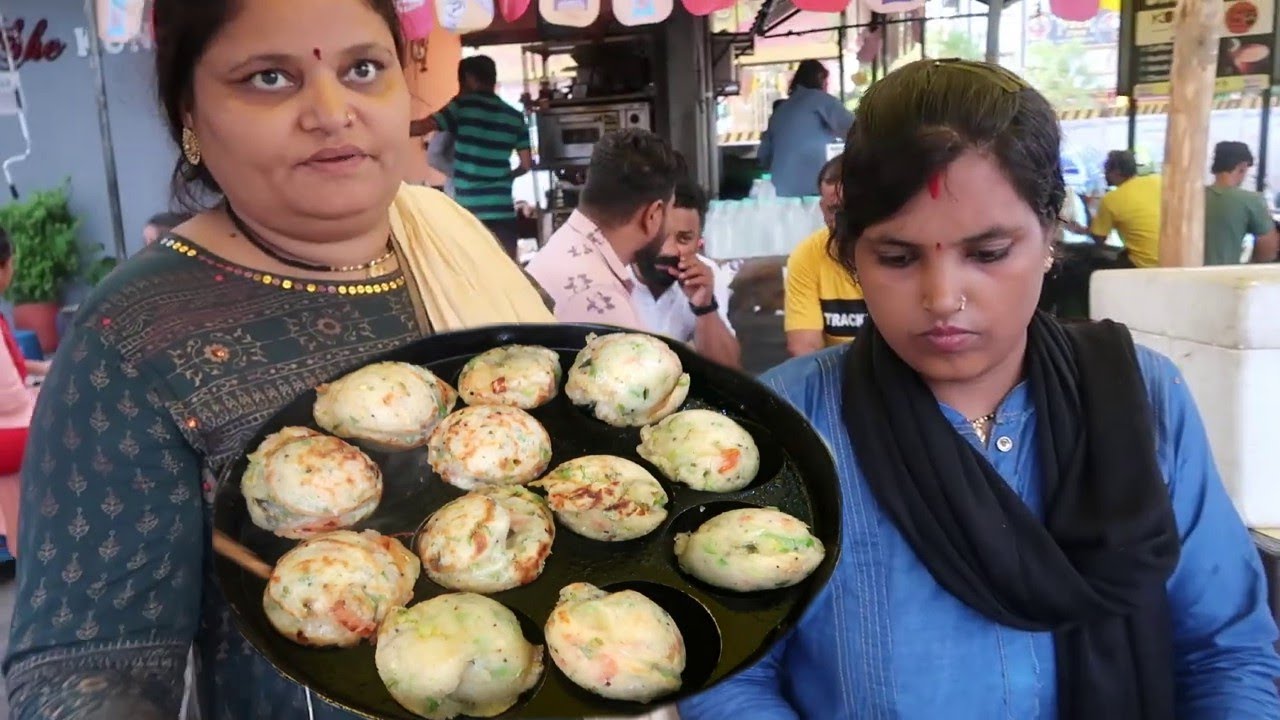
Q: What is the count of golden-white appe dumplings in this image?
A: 12